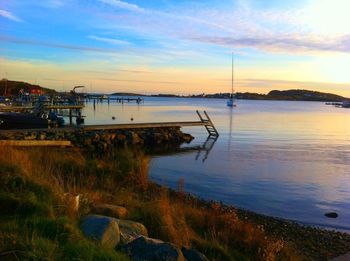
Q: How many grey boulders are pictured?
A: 5